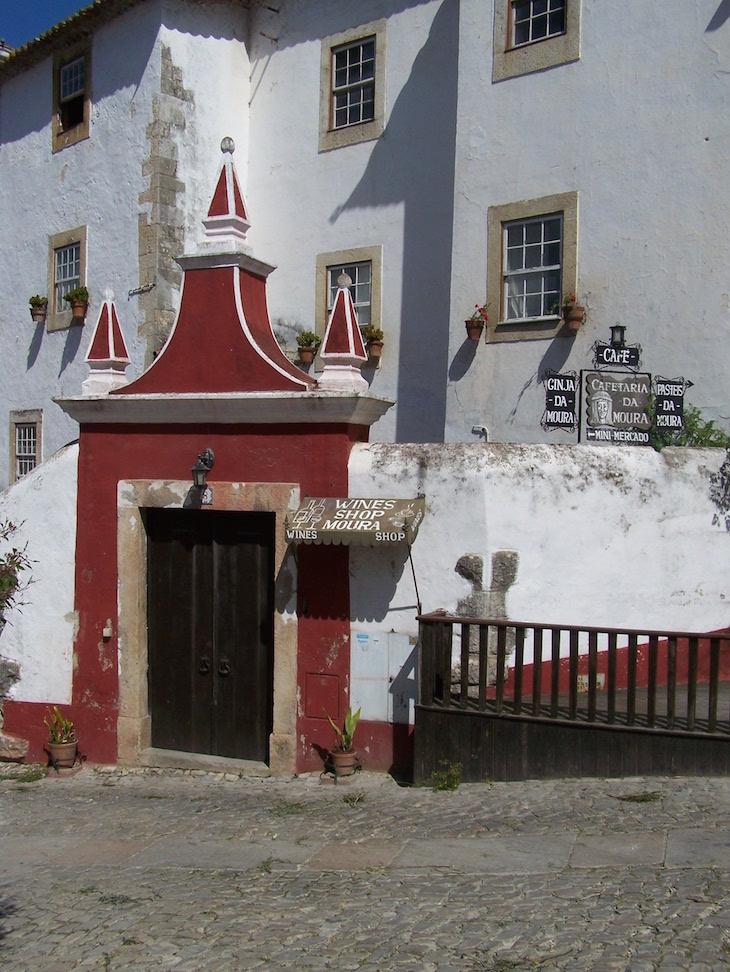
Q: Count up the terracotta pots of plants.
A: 8